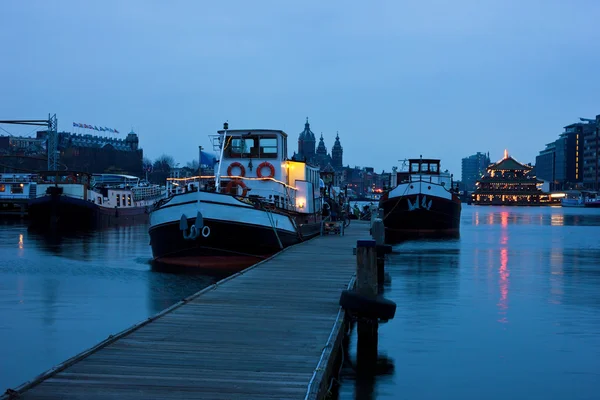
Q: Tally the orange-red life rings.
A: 3